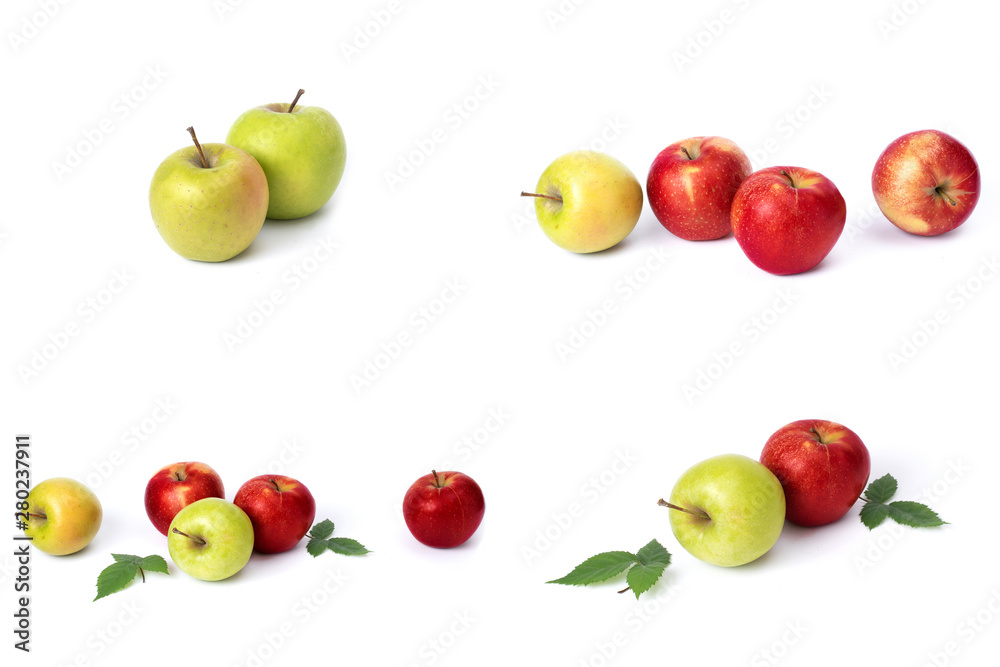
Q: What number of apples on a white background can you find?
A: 13